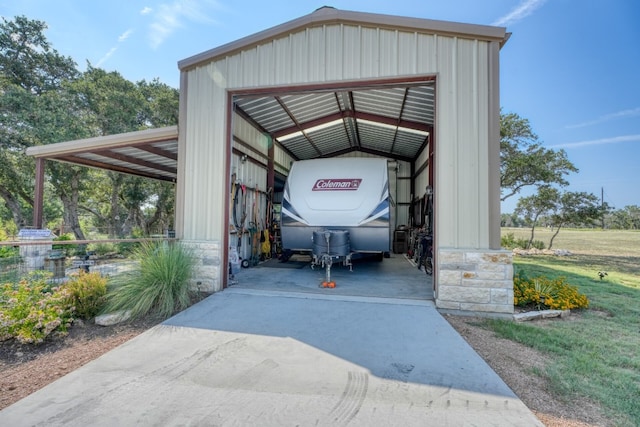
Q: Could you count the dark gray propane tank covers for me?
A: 1